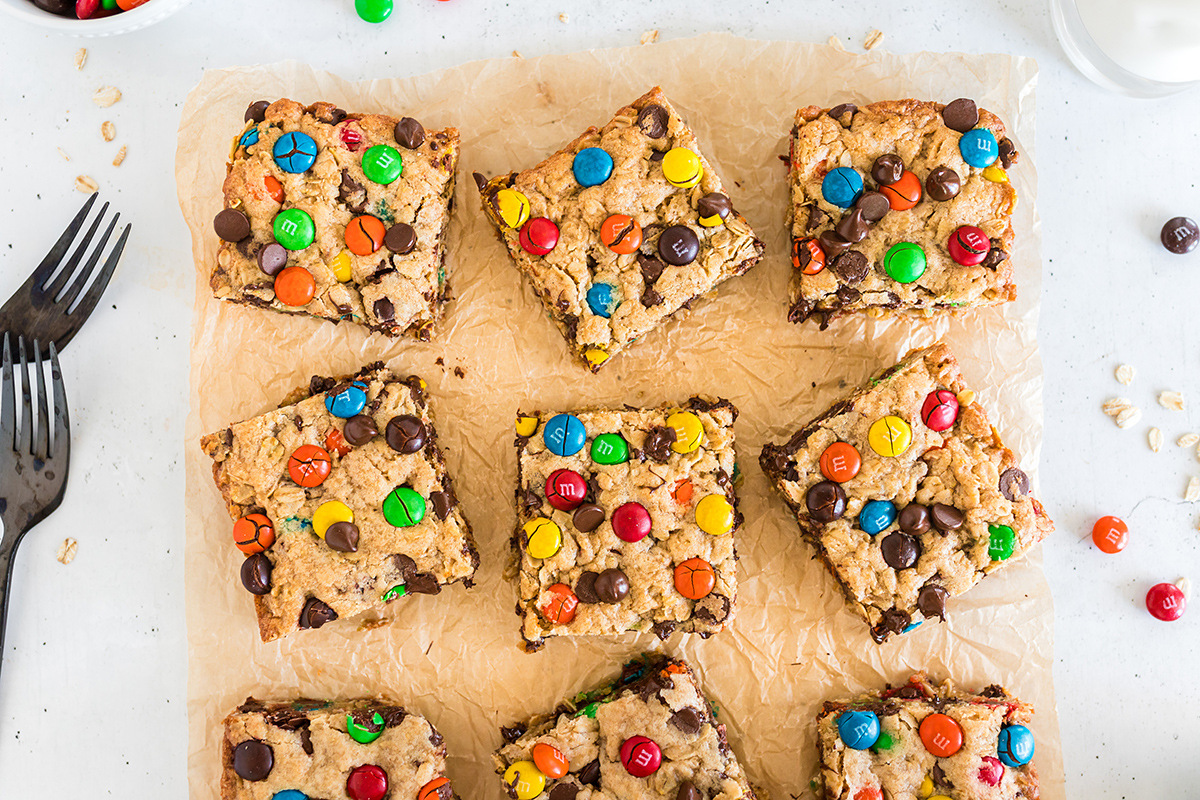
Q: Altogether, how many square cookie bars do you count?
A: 9